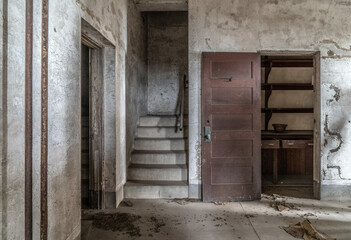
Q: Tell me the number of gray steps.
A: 6